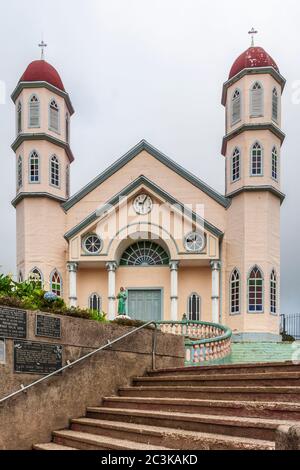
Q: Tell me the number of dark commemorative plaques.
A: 3